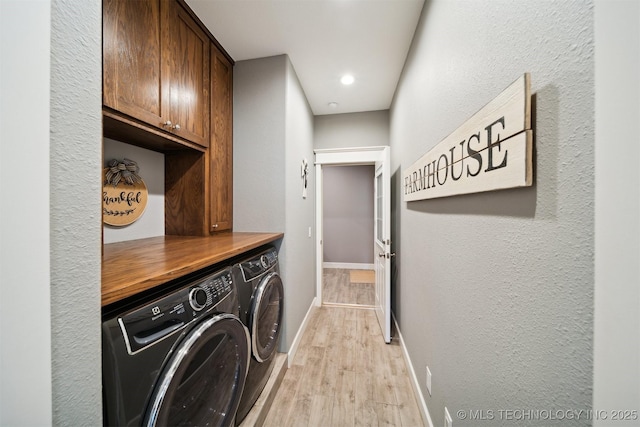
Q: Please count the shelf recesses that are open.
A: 1